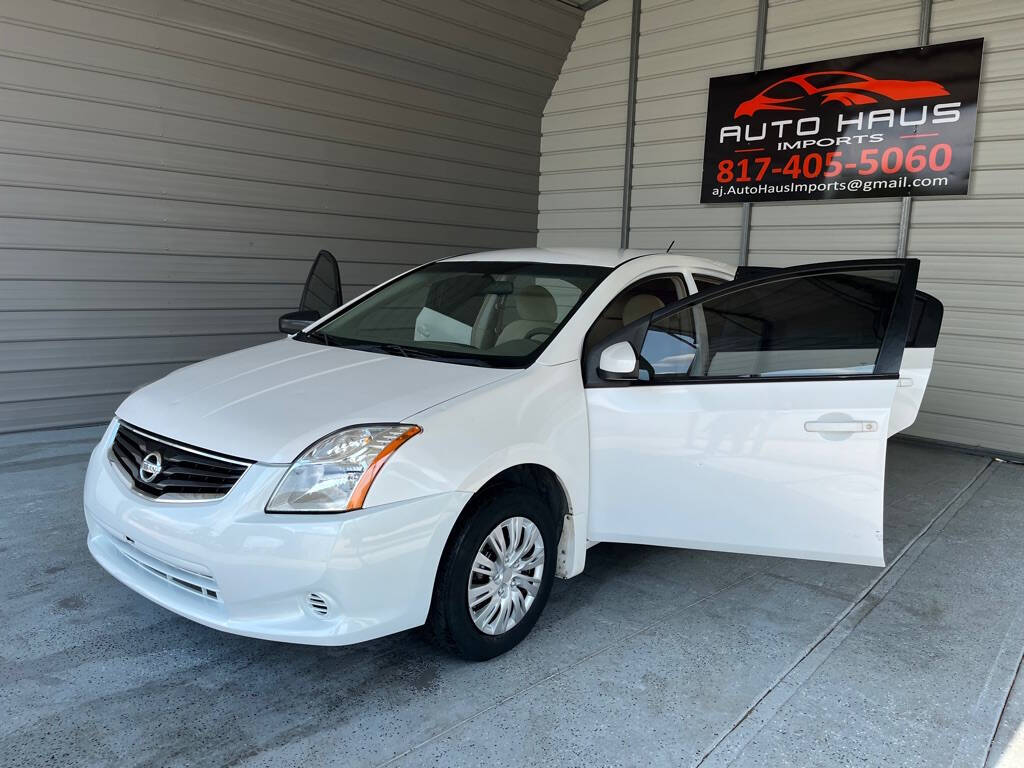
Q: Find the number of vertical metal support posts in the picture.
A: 3